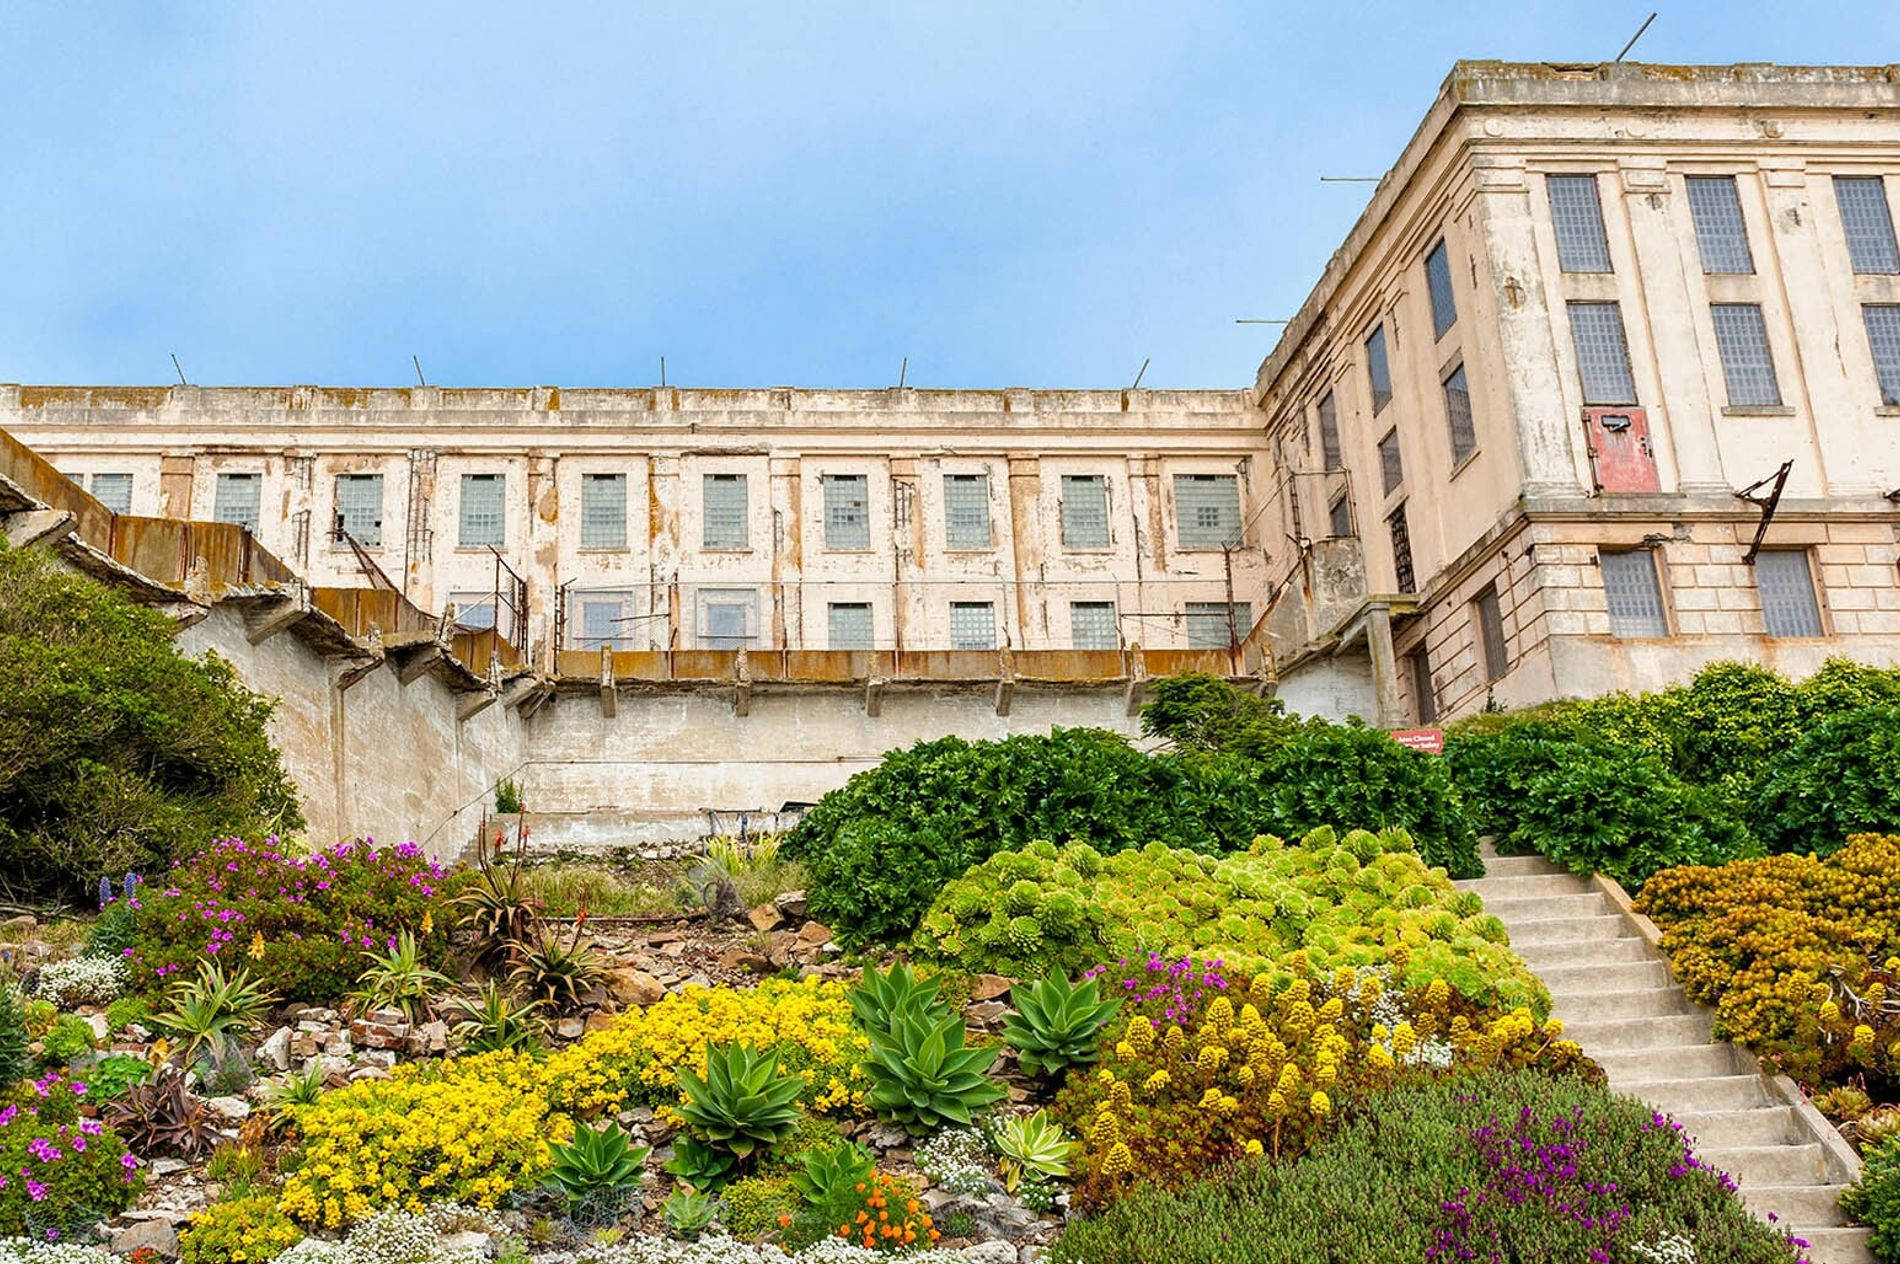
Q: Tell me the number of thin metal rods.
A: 8